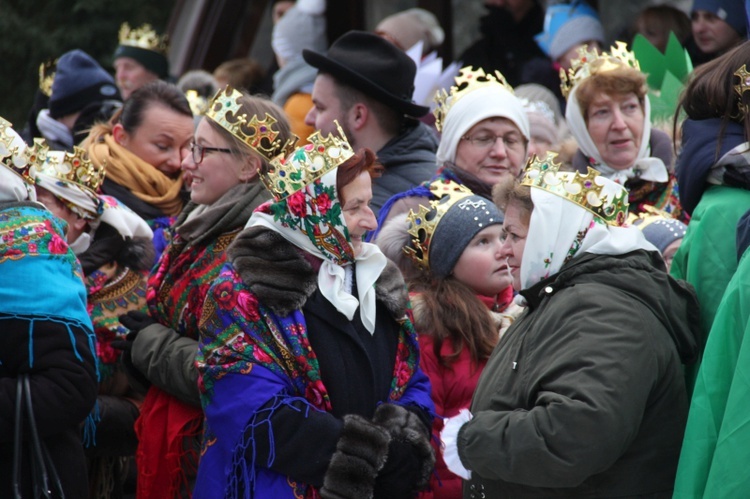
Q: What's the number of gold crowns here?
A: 13